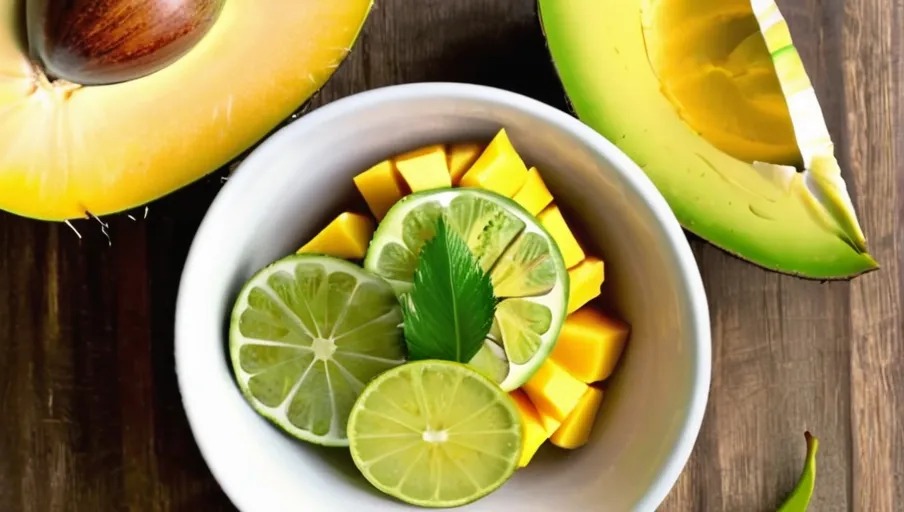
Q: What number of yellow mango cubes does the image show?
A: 12